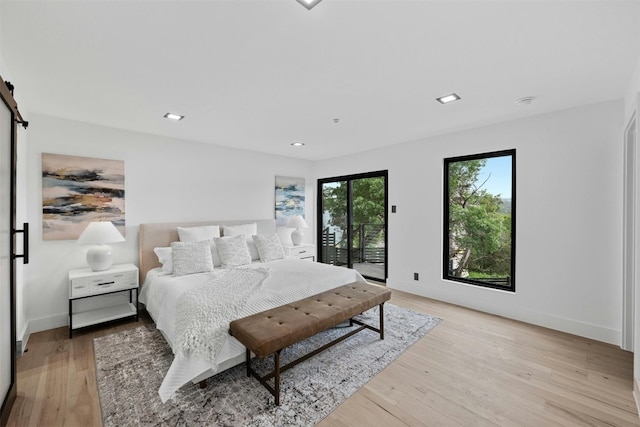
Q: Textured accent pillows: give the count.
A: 3